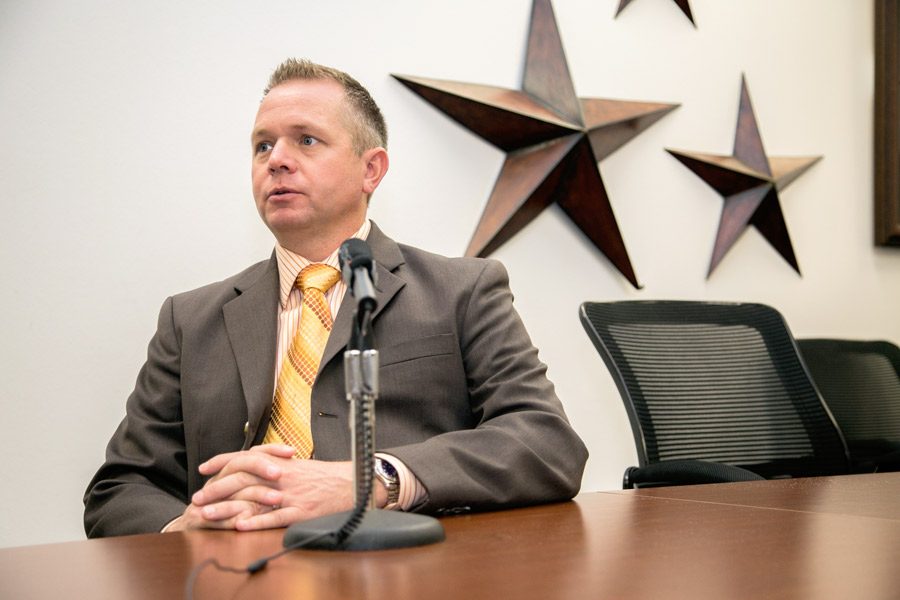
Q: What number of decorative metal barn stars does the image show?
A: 3